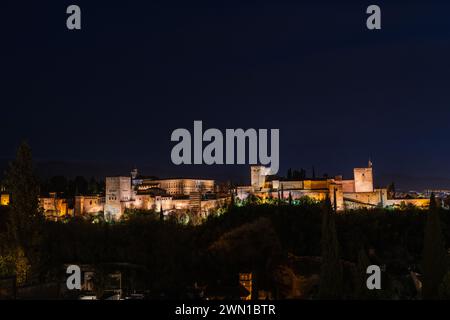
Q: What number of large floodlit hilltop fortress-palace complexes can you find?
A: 1